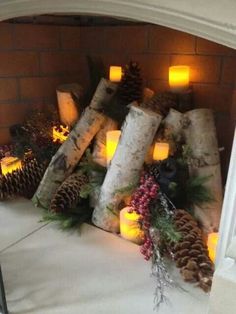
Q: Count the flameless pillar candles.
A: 8